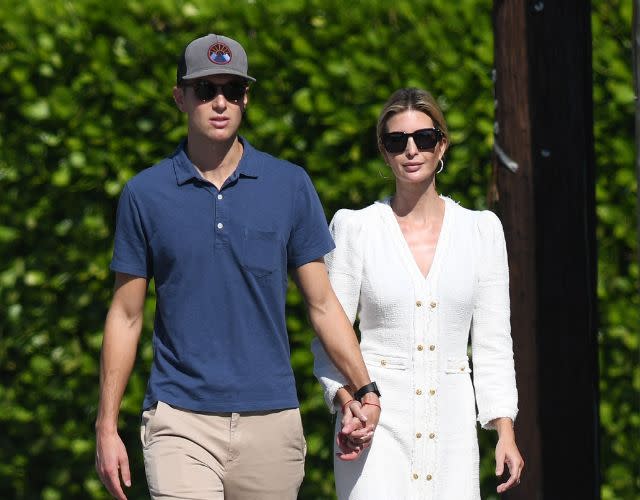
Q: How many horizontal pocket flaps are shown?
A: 2